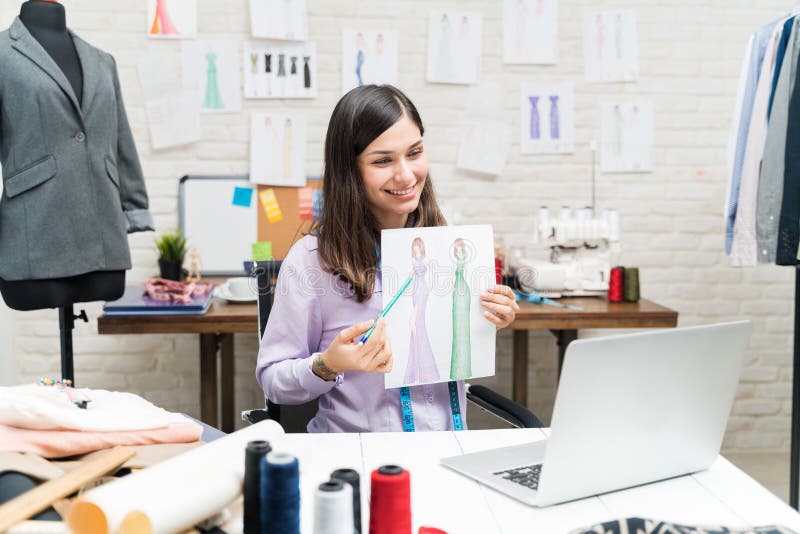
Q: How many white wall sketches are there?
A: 13